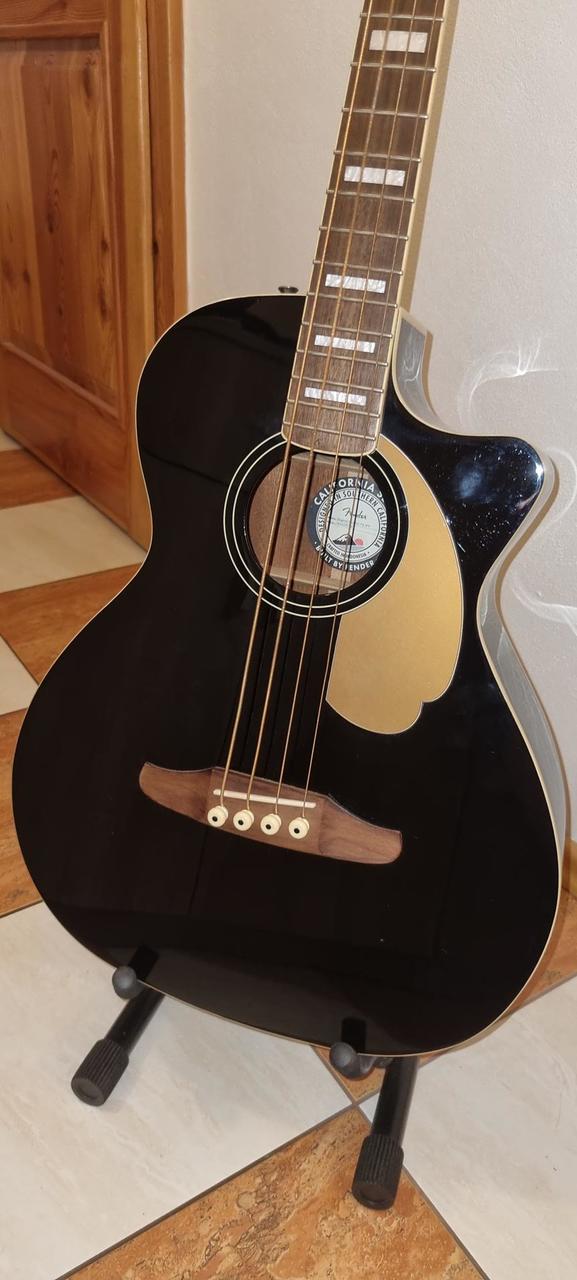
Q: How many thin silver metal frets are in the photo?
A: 13